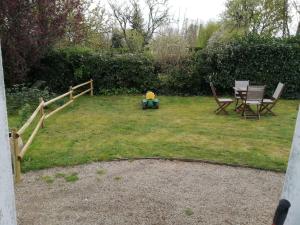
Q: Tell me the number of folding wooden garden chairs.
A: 4